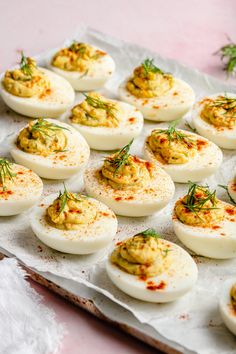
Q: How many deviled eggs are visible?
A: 14